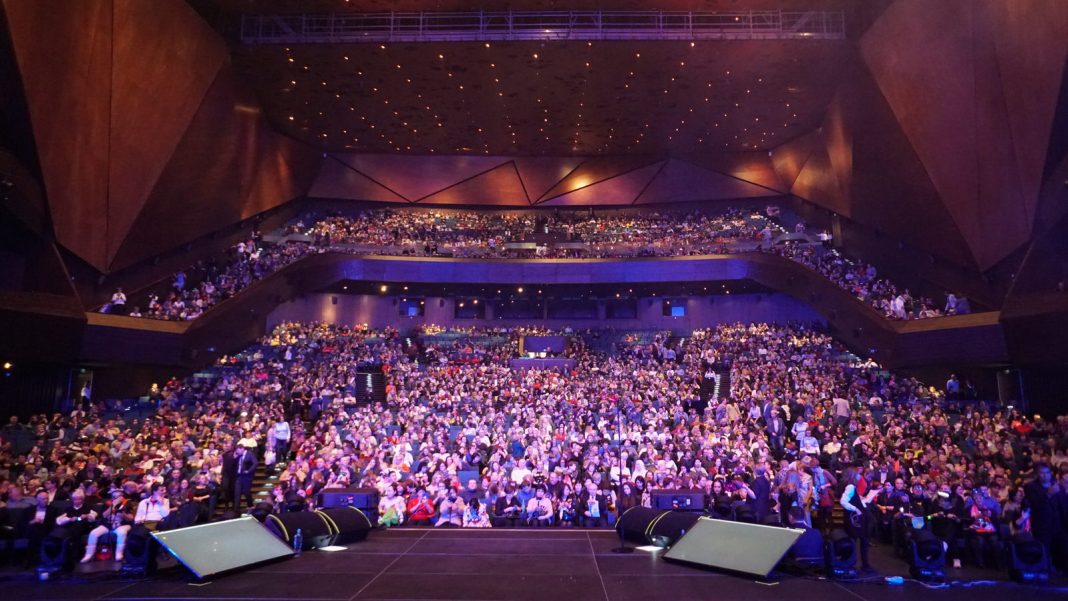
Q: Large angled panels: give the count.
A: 2